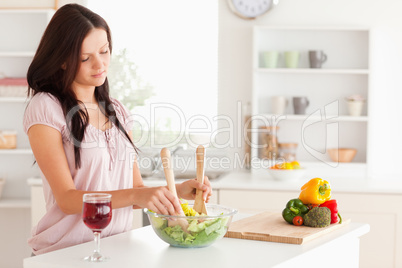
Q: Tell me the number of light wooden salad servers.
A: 2